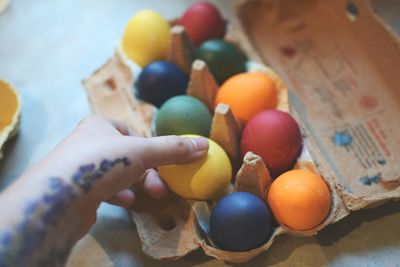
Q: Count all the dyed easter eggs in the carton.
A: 10